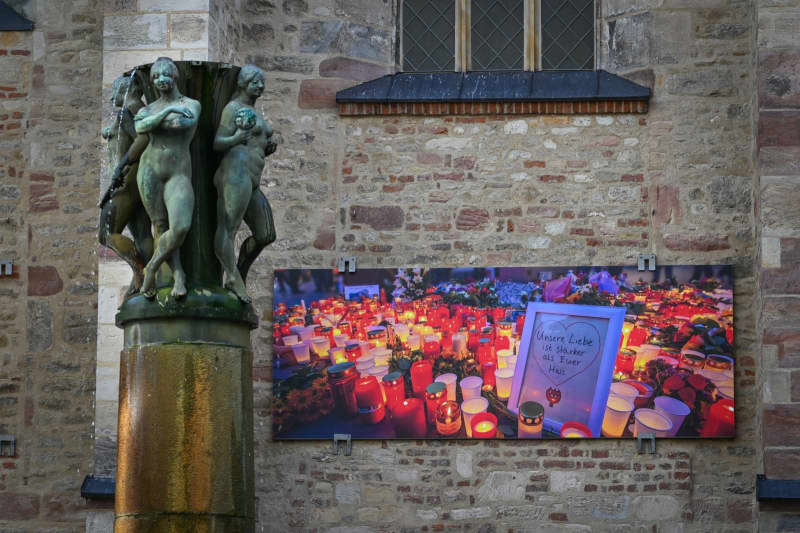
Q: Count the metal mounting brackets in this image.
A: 6